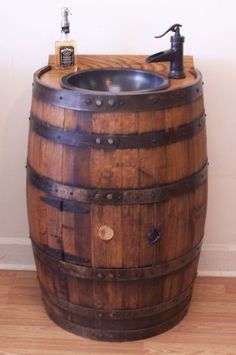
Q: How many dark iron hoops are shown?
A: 6